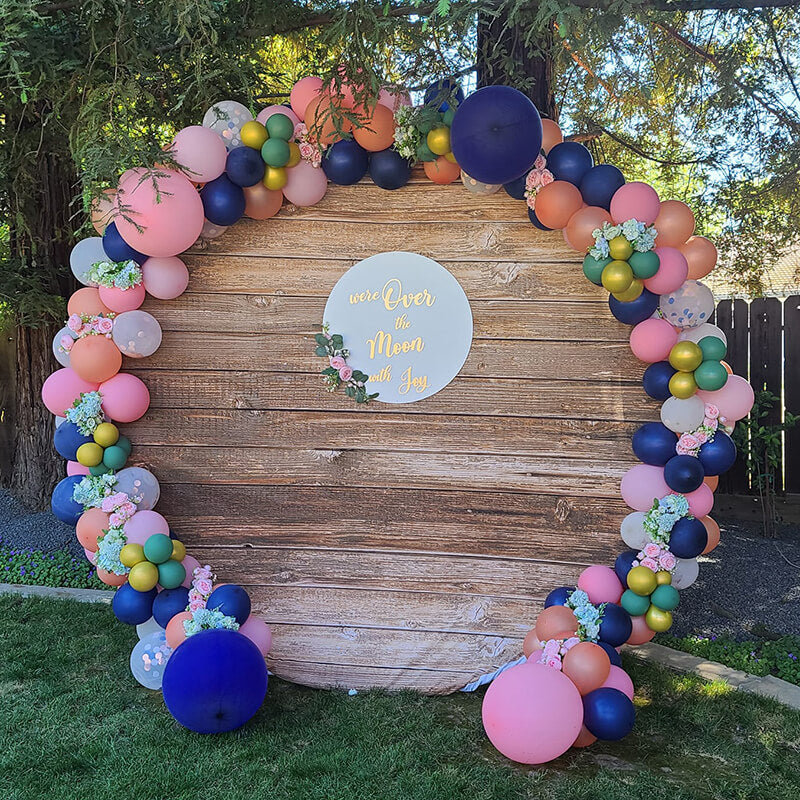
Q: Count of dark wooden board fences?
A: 1